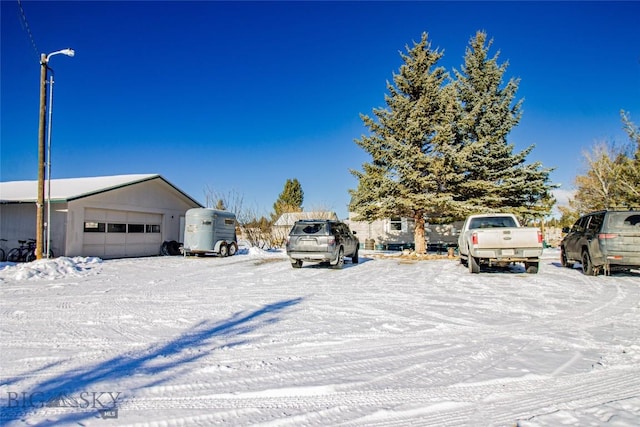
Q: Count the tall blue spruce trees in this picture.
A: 2